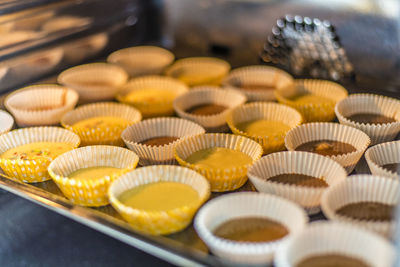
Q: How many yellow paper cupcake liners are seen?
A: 9